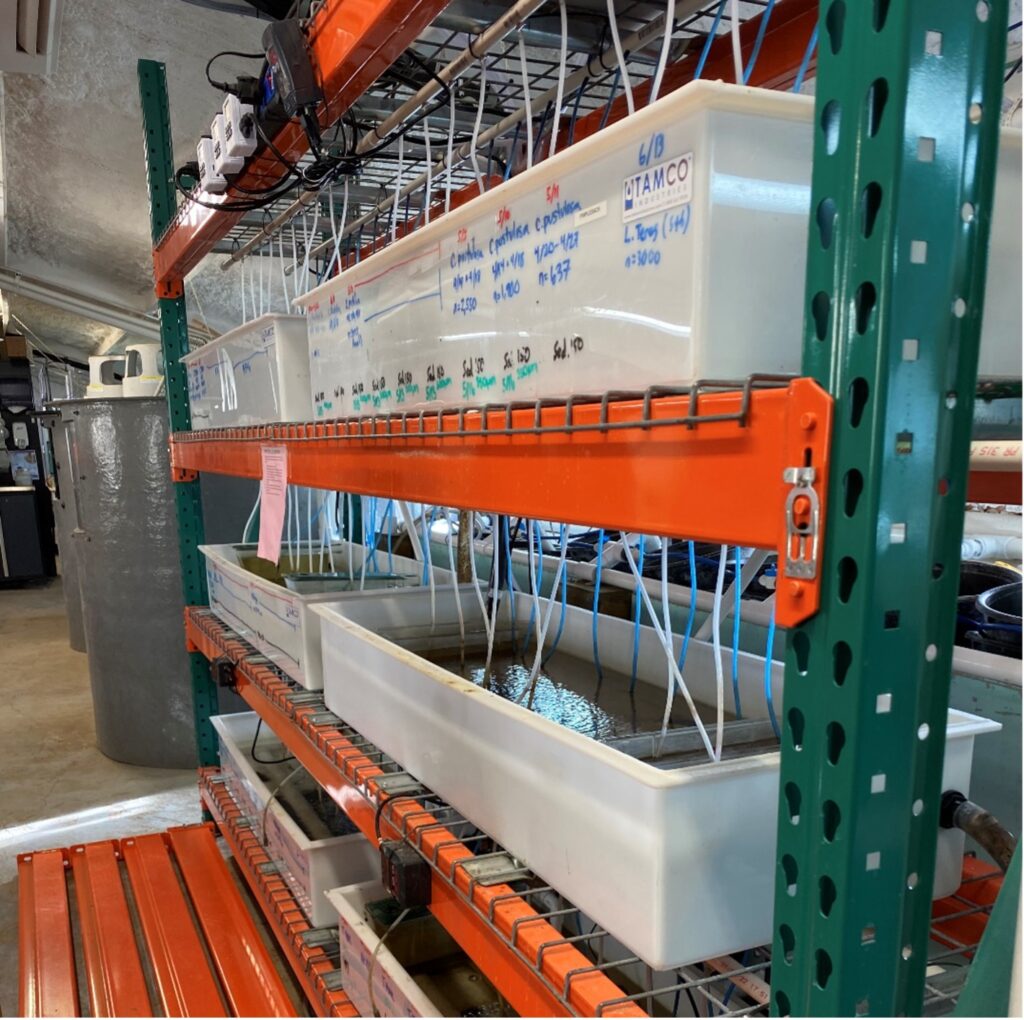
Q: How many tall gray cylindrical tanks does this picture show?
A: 2